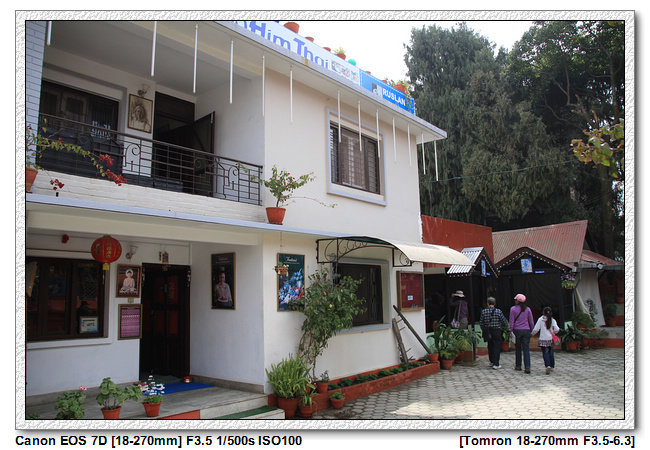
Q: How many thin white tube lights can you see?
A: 13